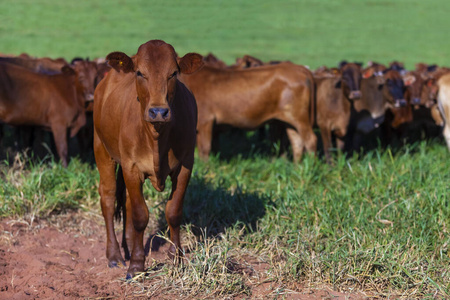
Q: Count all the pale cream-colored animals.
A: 1